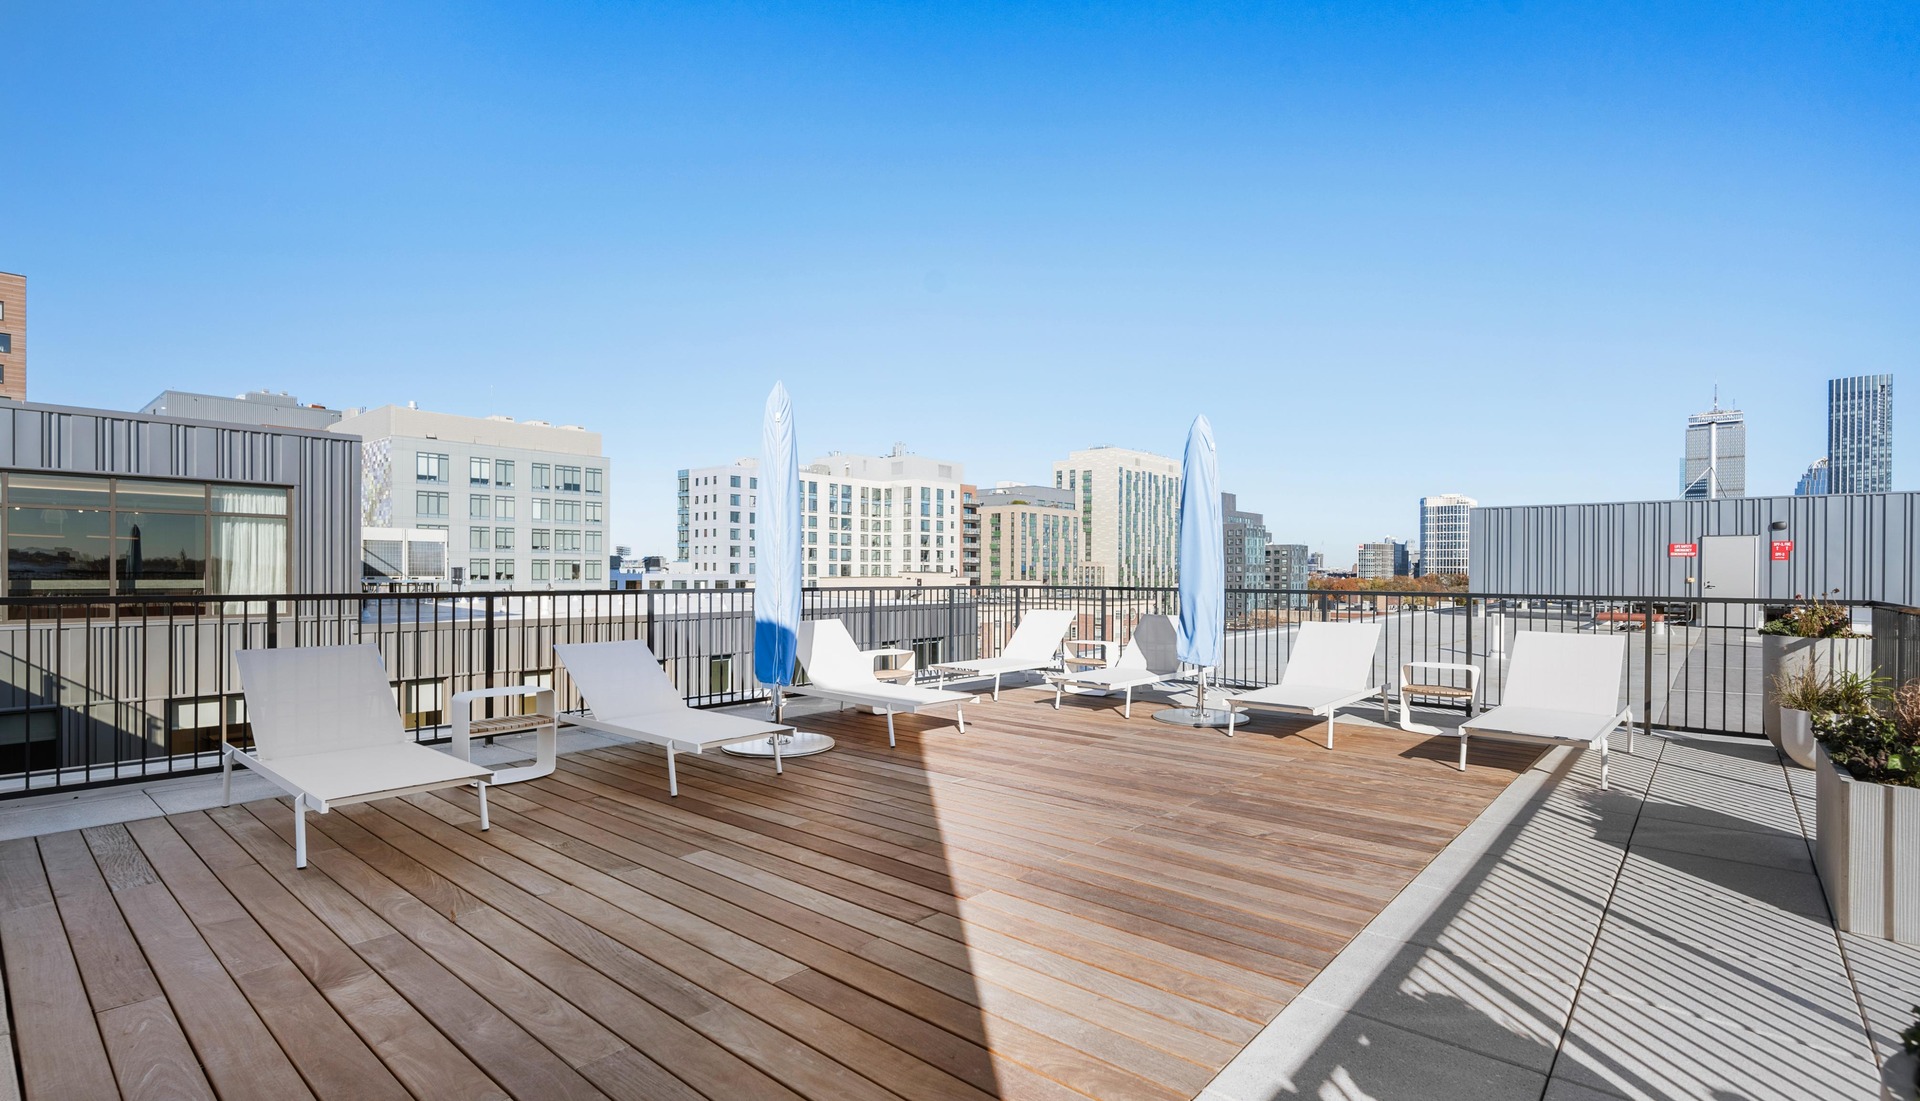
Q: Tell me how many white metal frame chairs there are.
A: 7